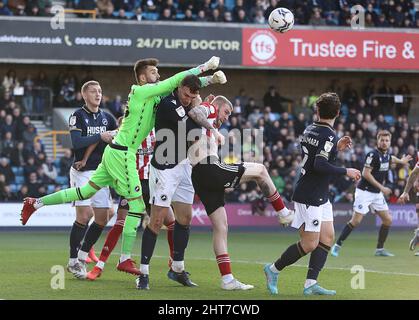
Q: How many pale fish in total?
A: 0